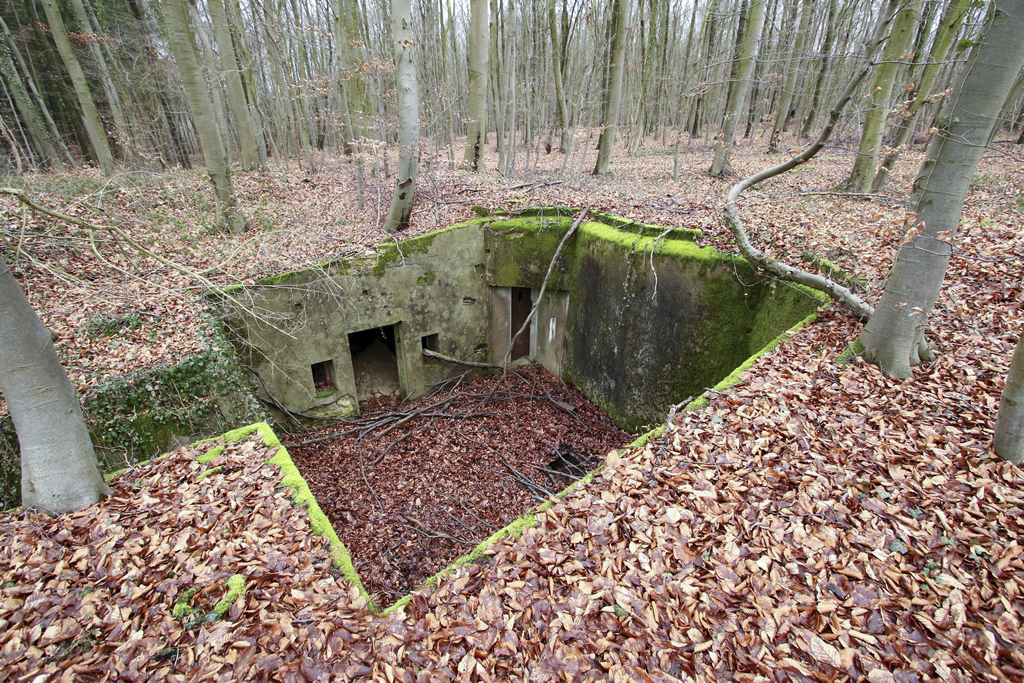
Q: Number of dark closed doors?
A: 1